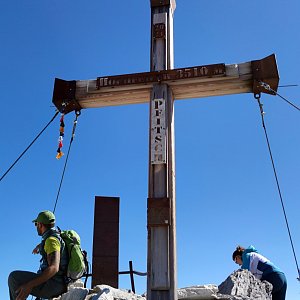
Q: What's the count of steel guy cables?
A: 4